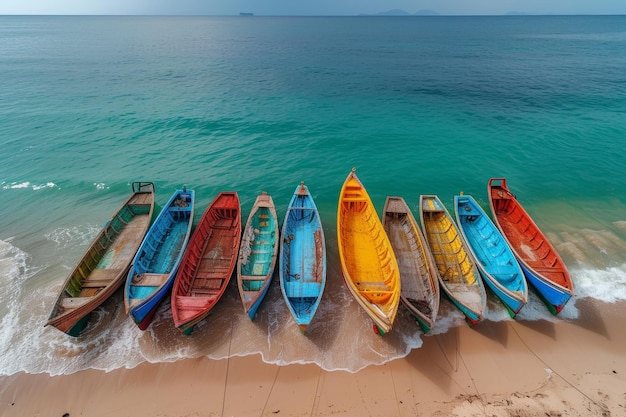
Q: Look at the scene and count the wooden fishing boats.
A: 10